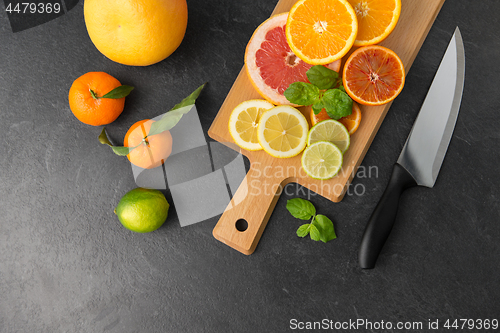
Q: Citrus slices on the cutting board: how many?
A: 9